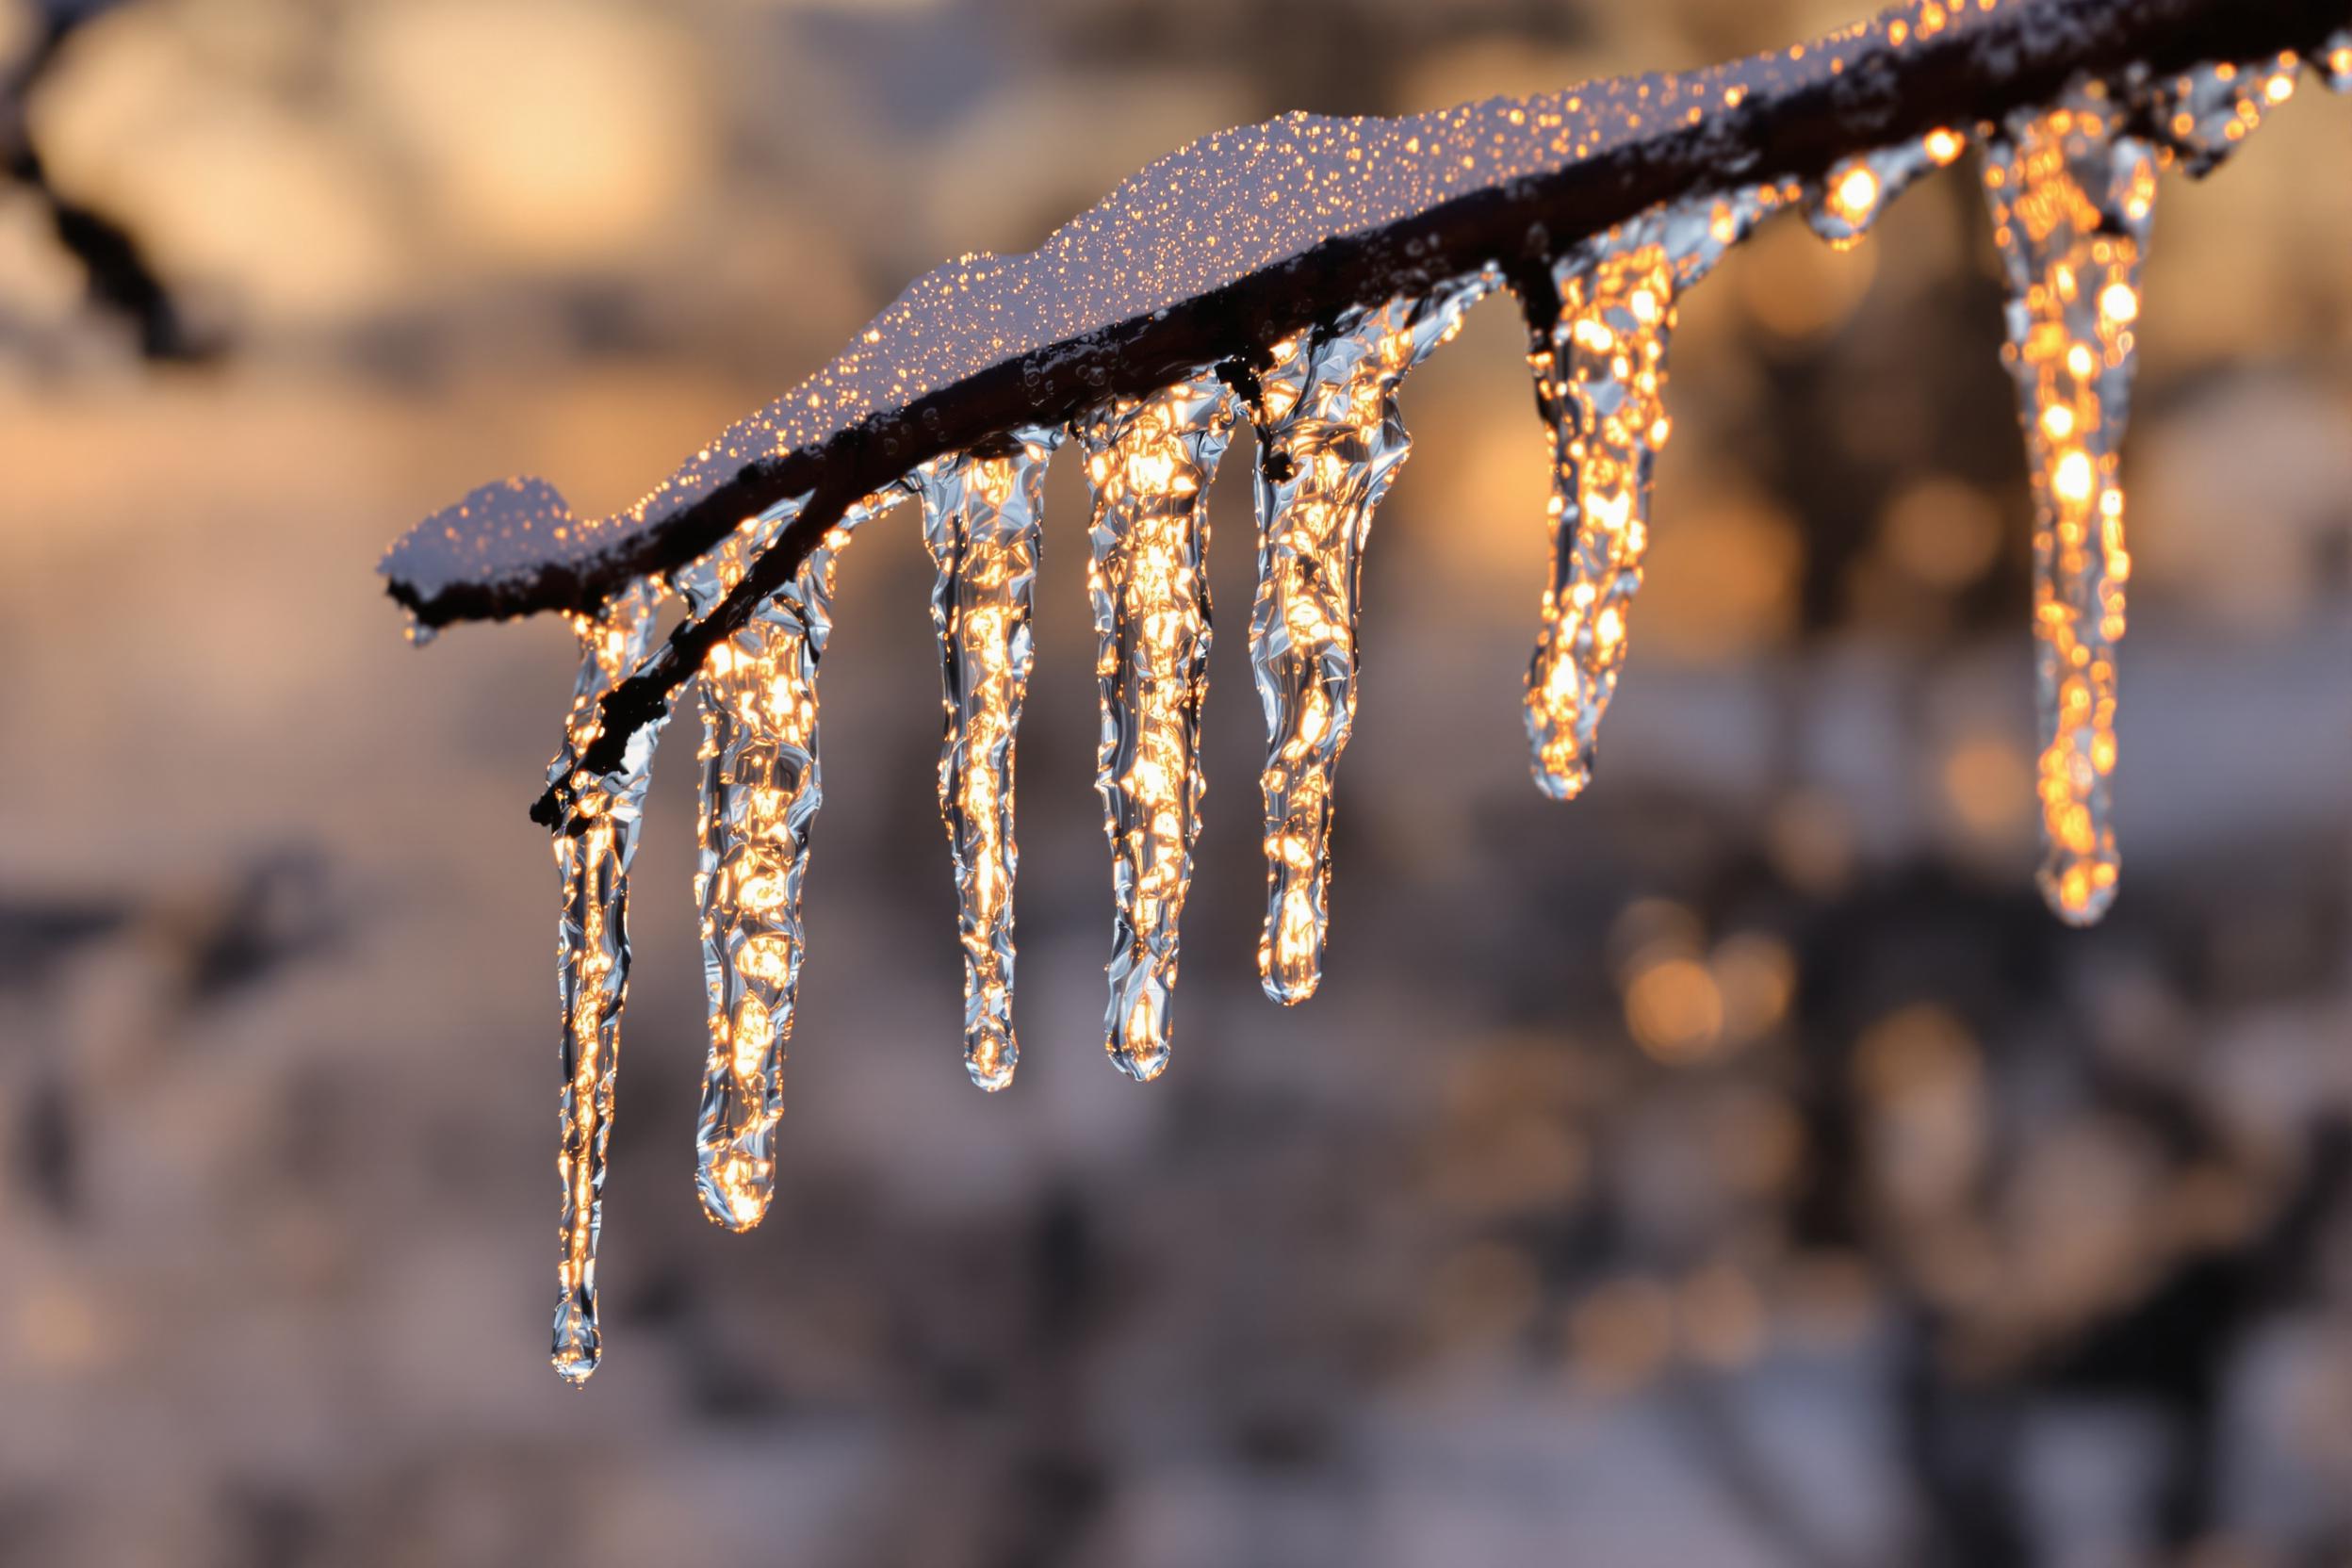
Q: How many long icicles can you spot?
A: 7